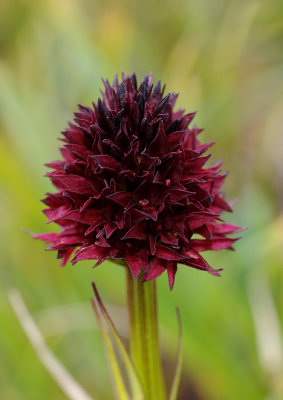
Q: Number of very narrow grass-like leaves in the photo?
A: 3